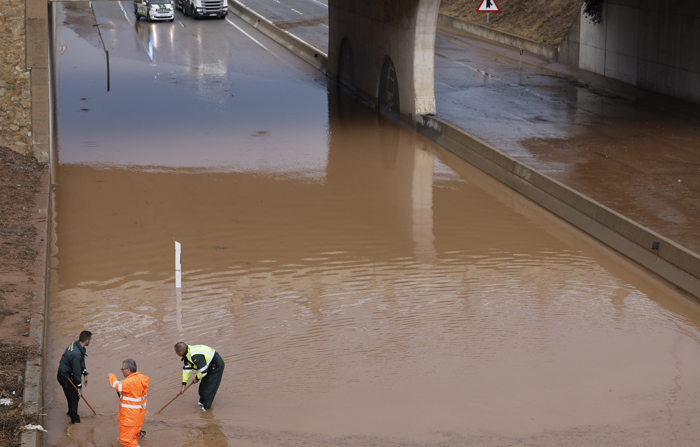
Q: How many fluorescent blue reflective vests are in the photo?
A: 0